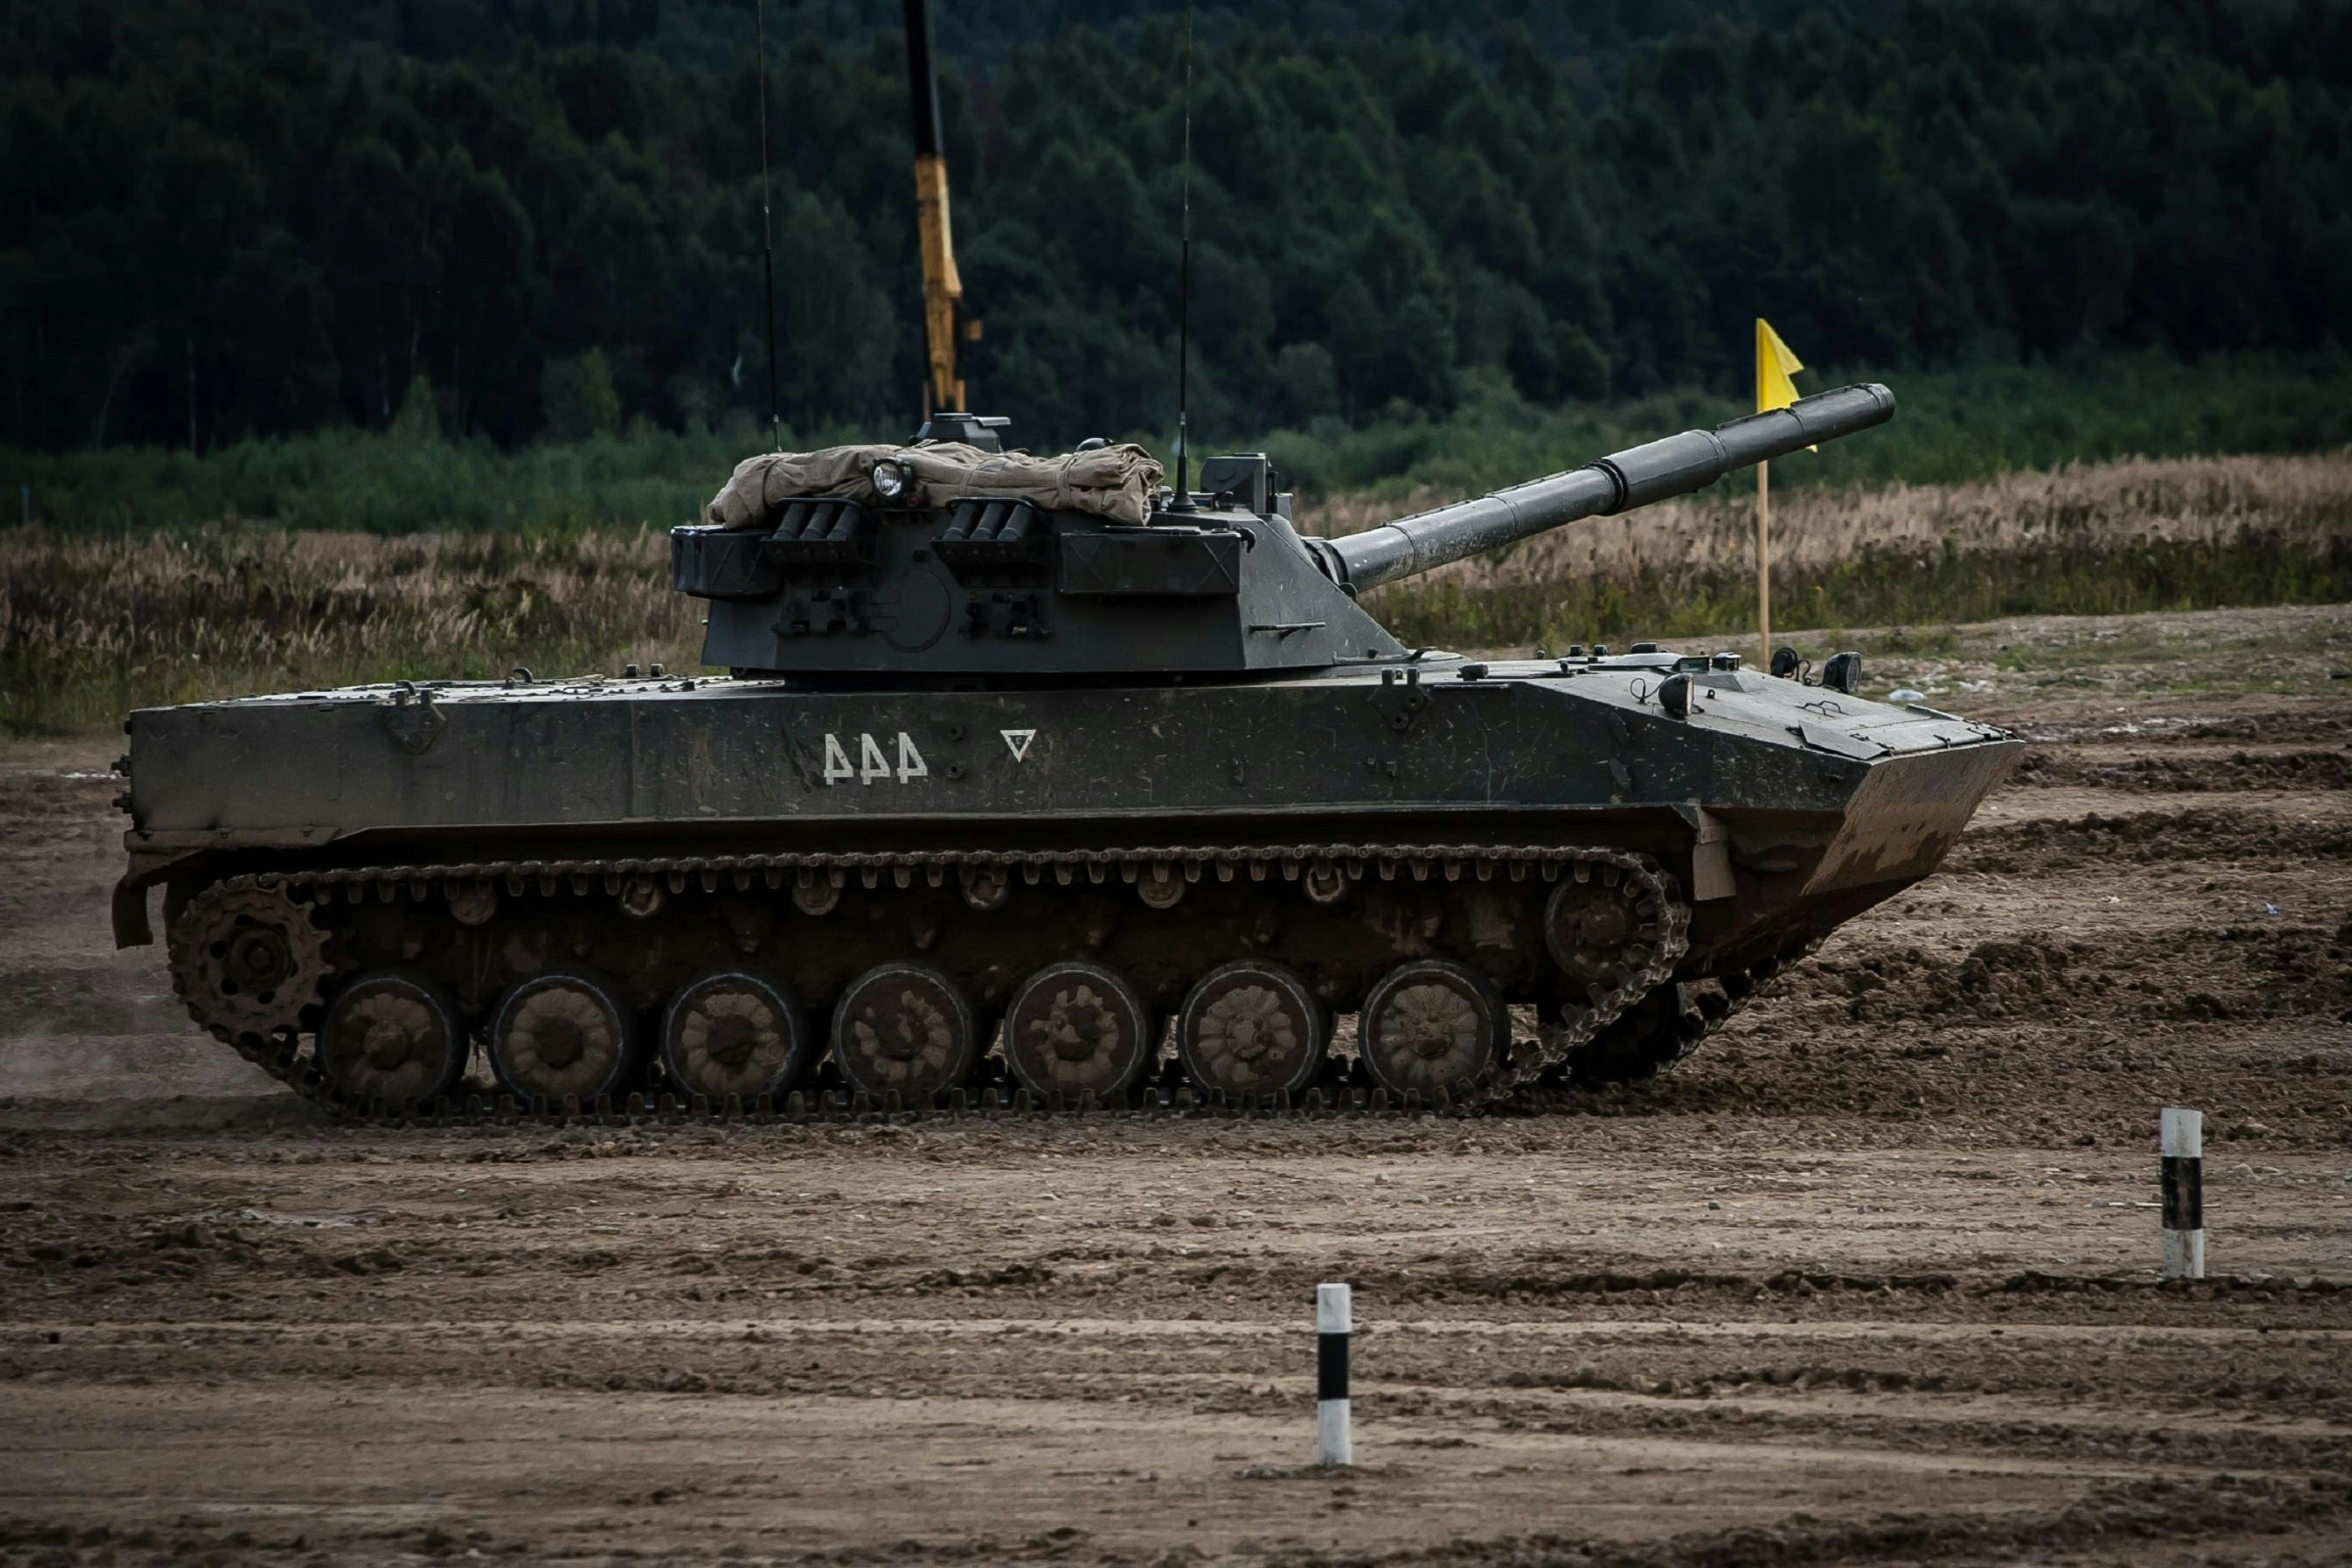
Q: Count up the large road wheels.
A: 7